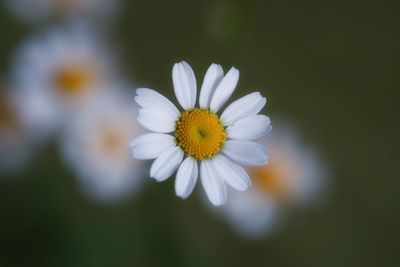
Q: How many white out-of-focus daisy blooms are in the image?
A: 5